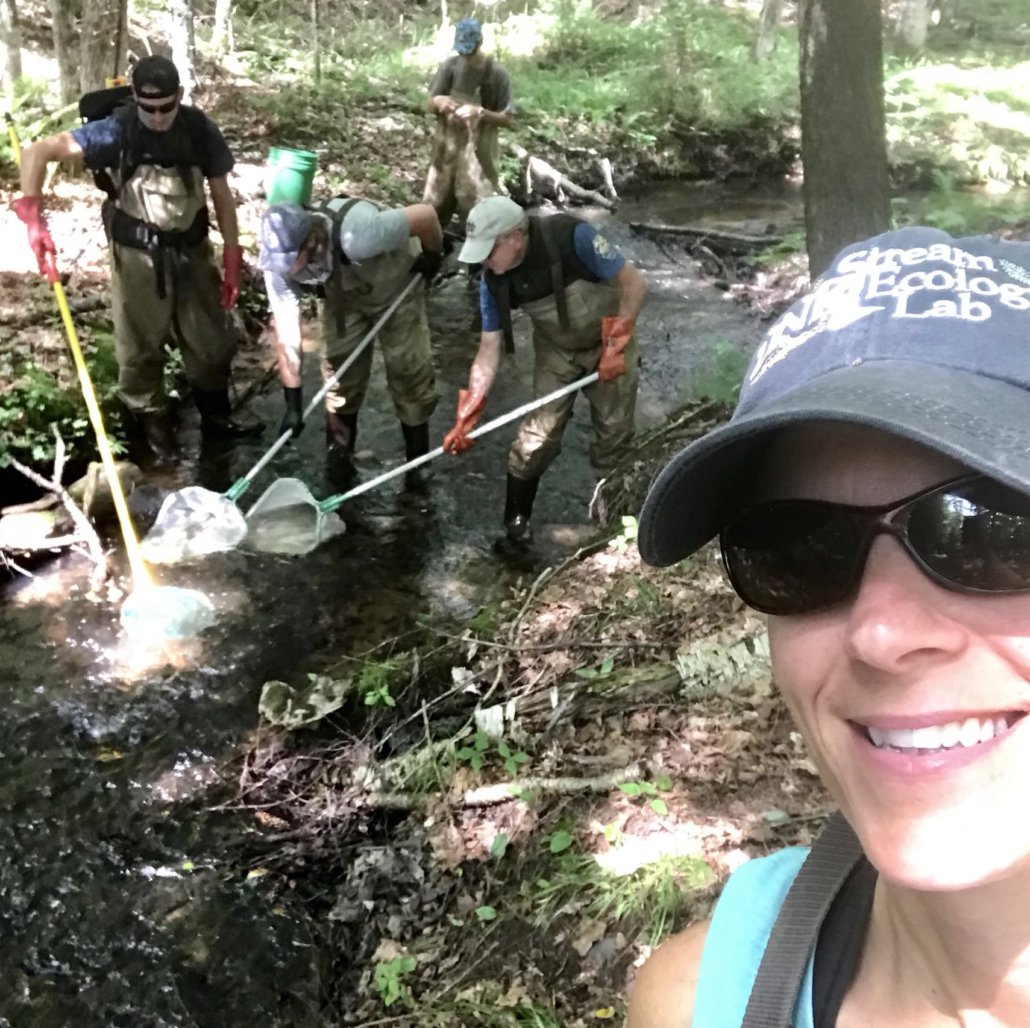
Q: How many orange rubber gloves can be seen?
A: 2